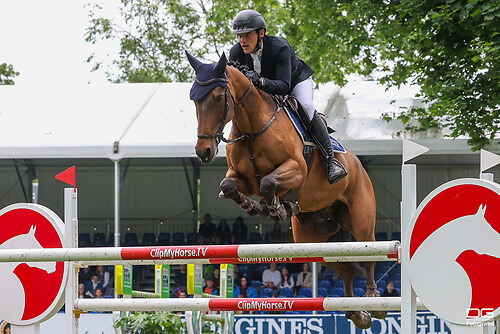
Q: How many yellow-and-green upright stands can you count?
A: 4